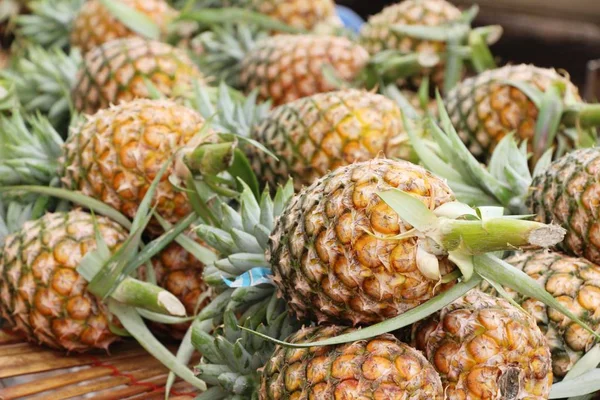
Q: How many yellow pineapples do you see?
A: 15